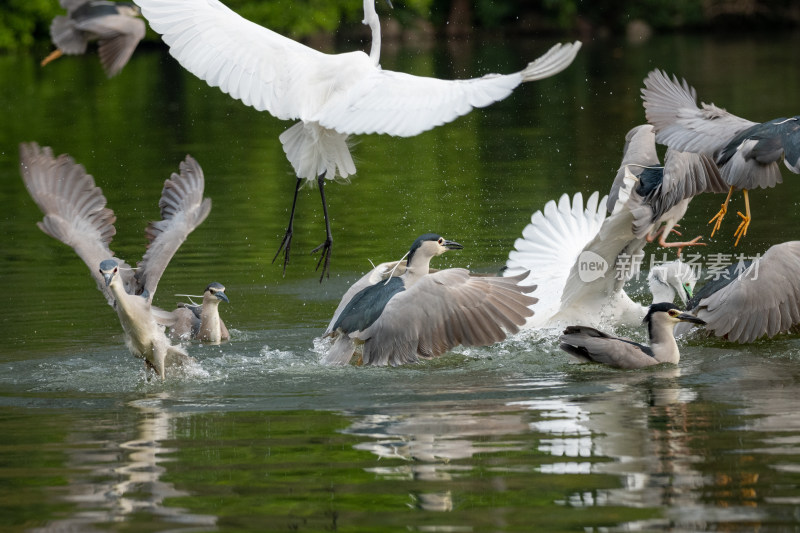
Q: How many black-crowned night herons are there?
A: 8